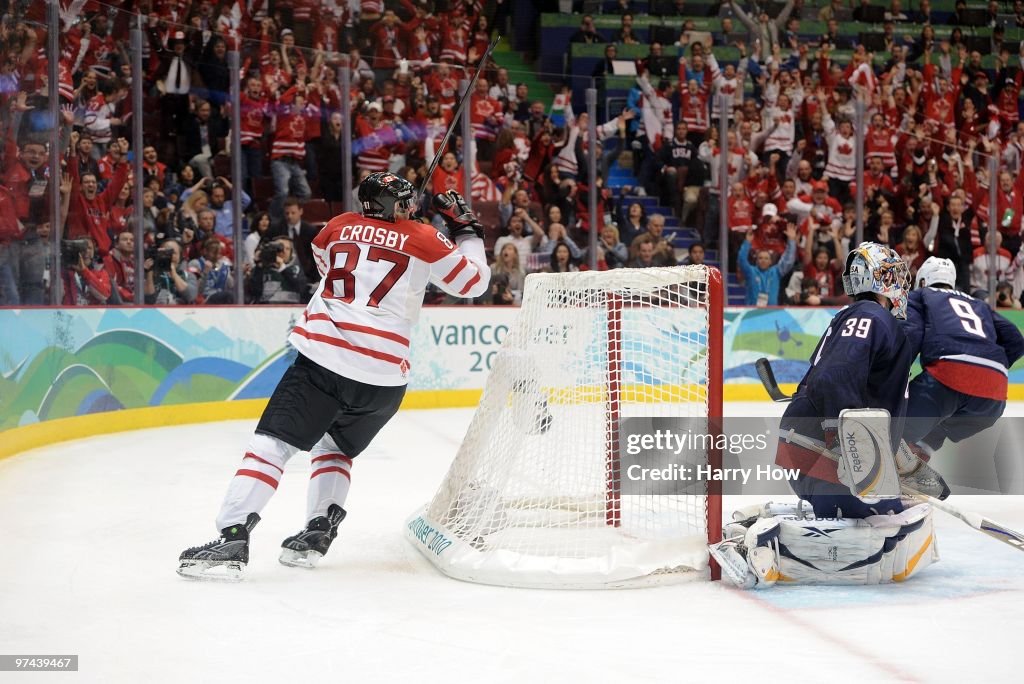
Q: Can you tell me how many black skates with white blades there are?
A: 2